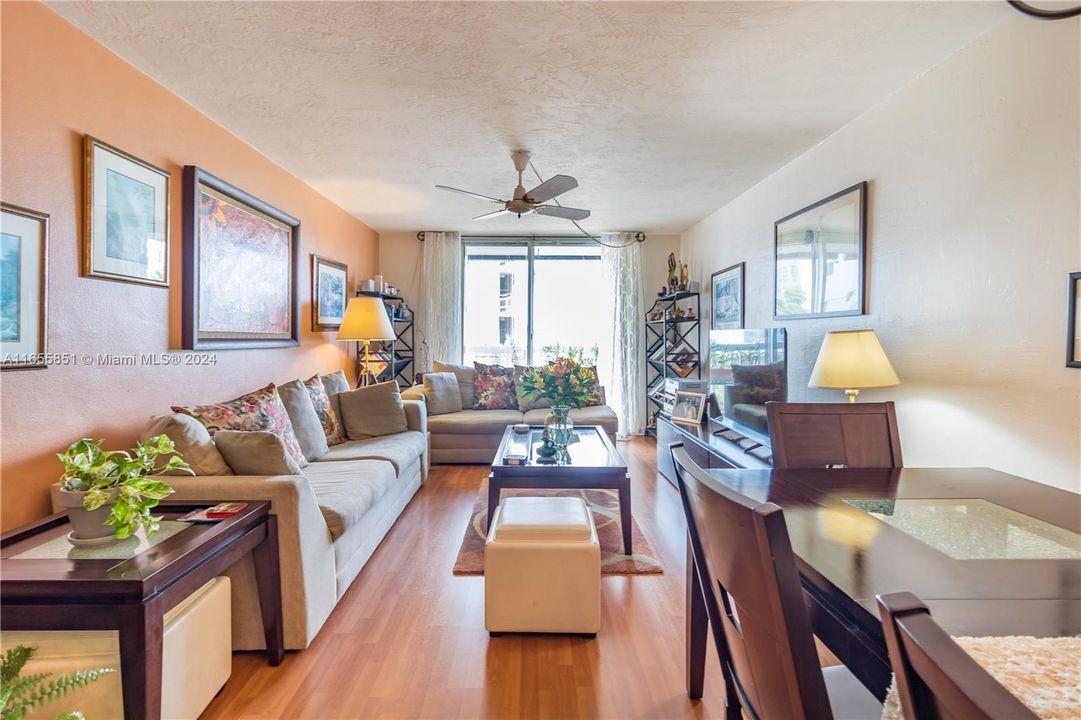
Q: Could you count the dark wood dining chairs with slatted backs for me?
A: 3